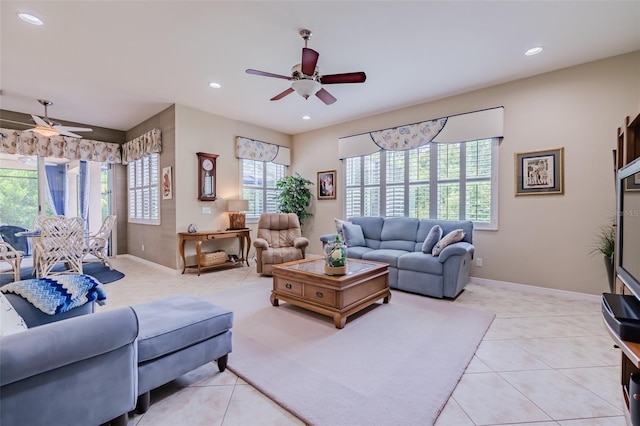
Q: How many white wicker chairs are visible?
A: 4